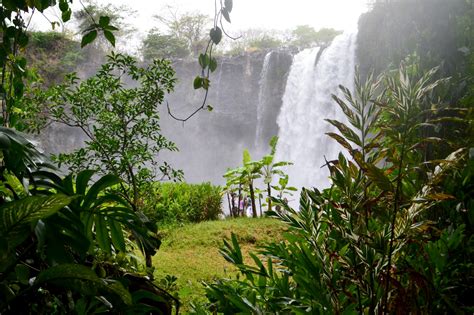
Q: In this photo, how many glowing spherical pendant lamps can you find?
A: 0